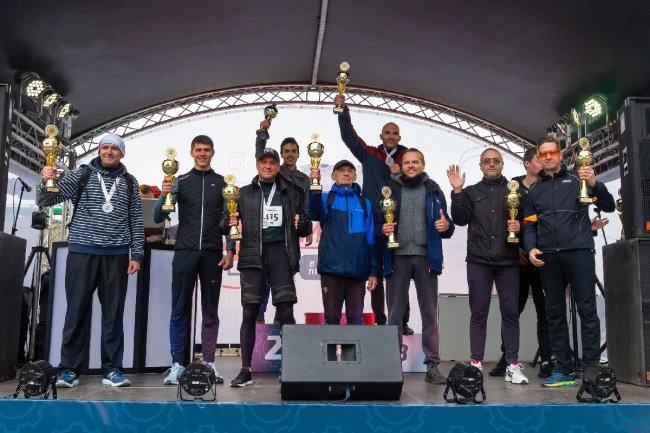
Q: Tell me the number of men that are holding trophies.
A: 9